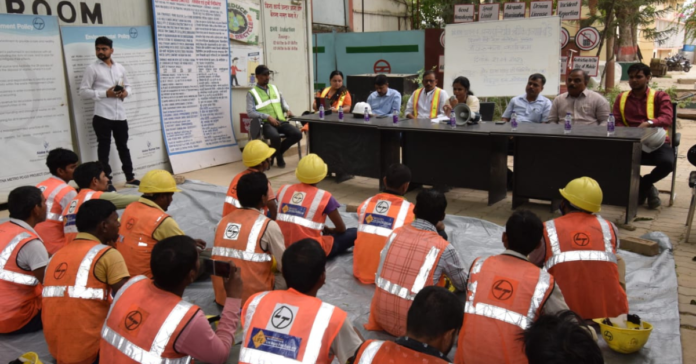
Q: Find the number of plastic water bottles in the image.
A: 8